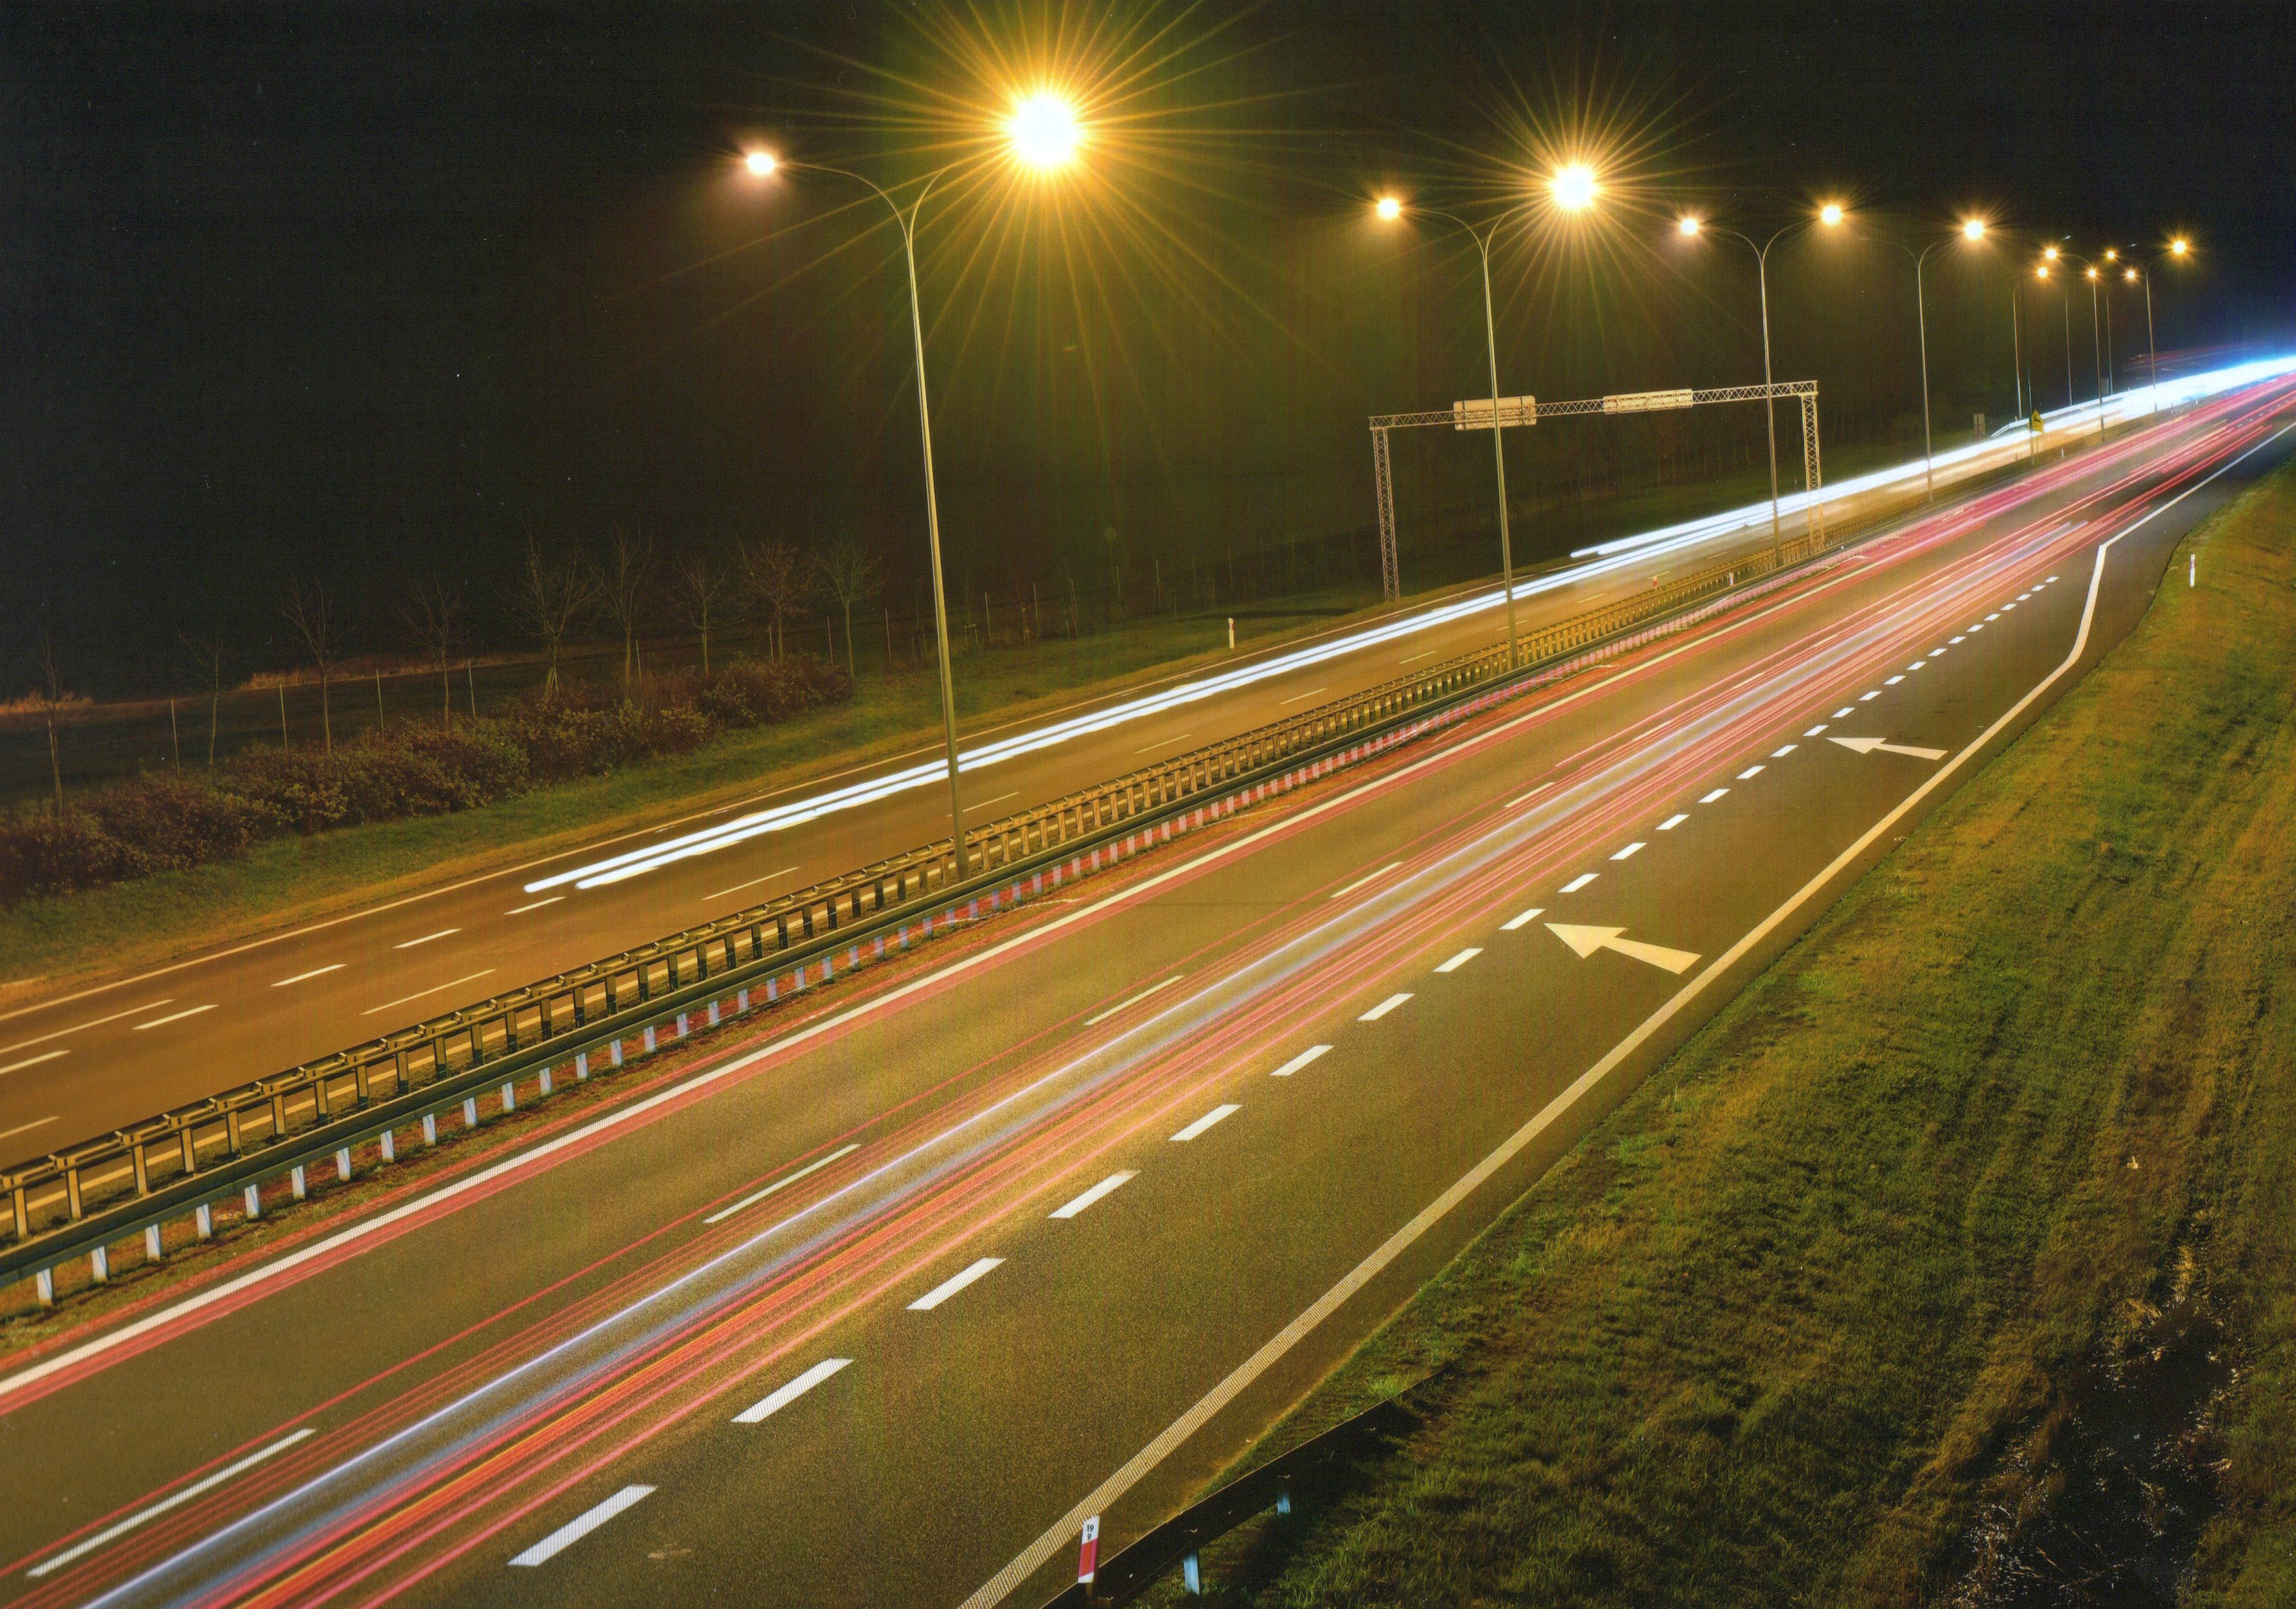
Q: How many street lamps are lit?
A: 13